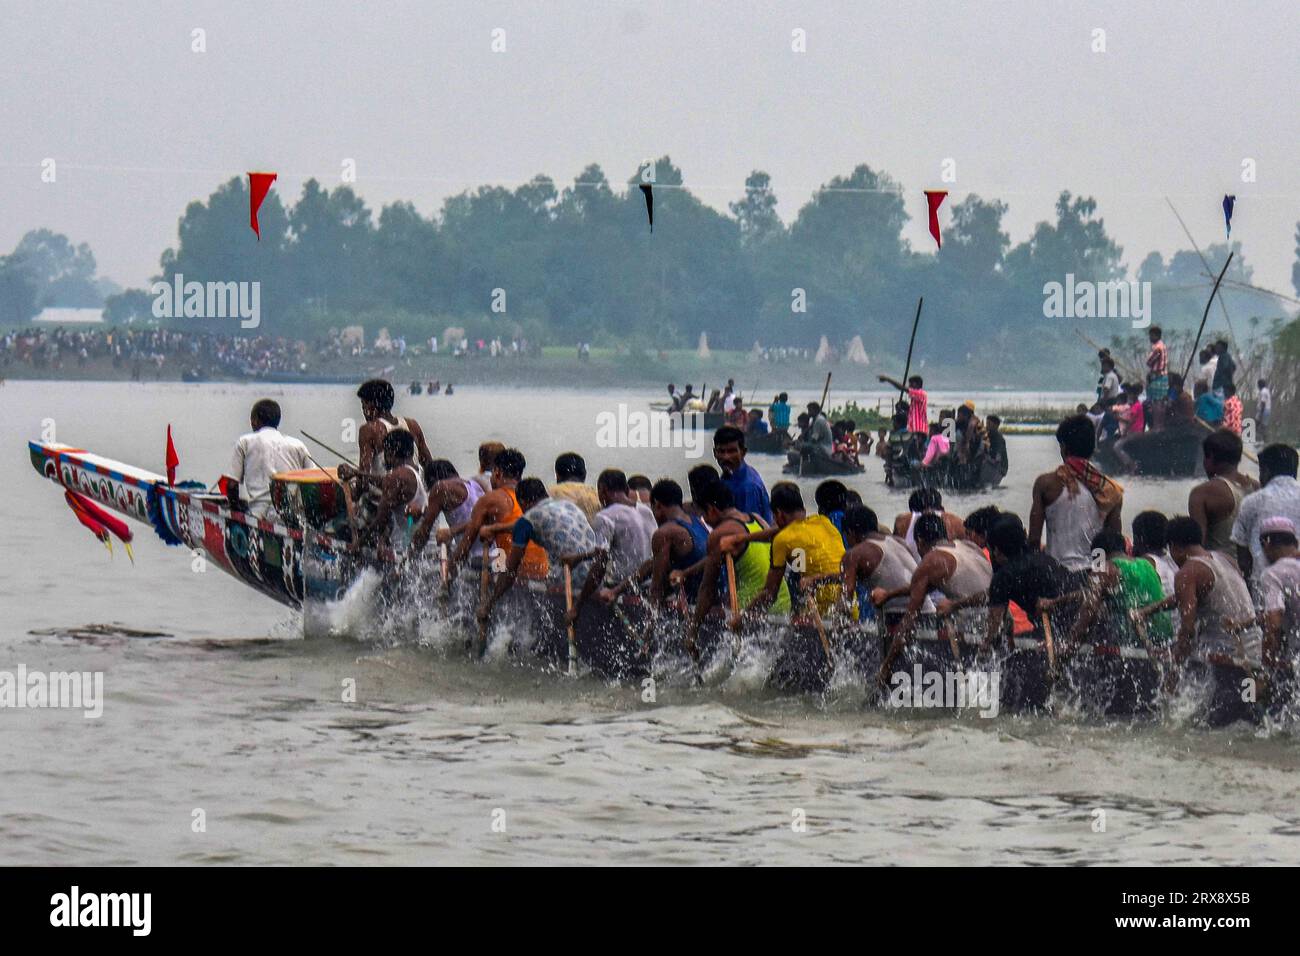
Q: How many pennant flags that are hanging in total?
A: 4